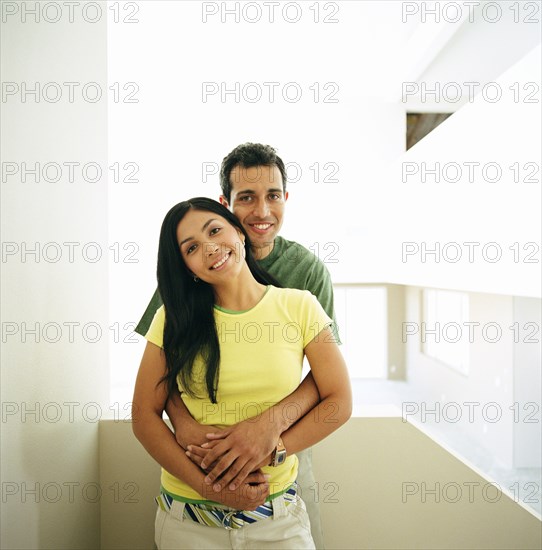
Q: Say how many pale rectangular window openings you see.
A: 2